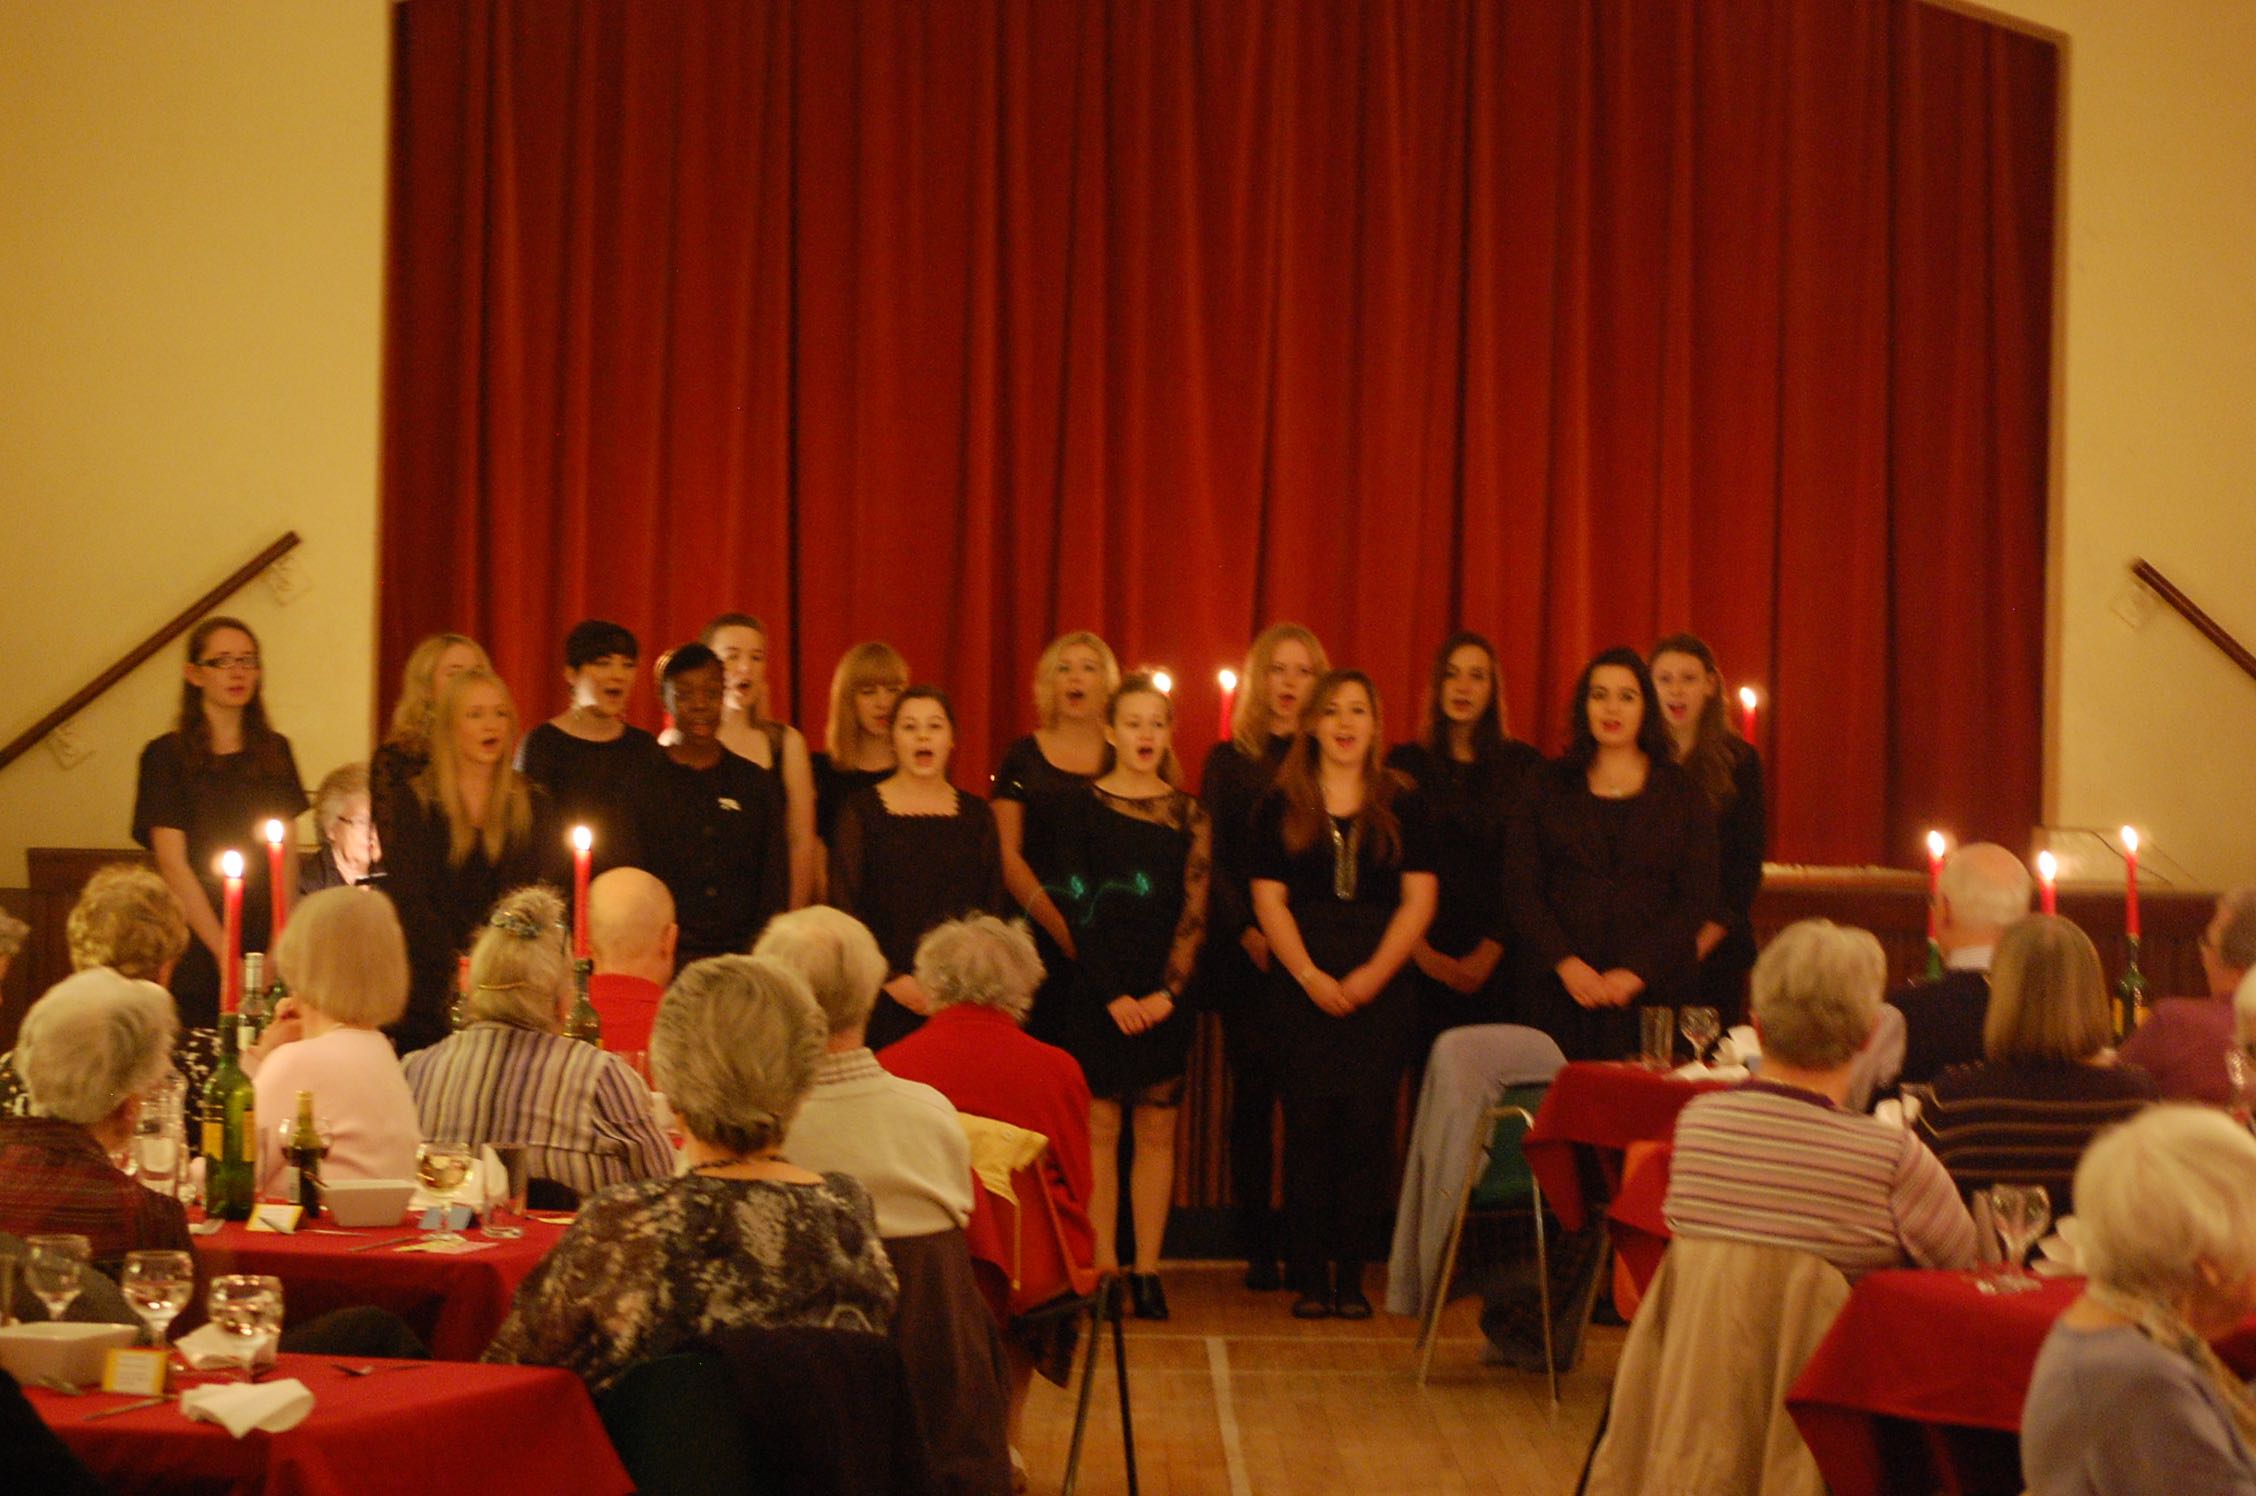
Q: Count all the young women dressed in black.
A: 15